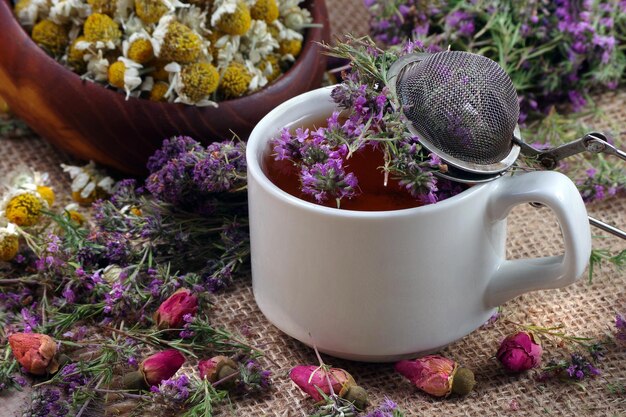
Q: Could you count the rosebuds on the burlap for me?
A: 7